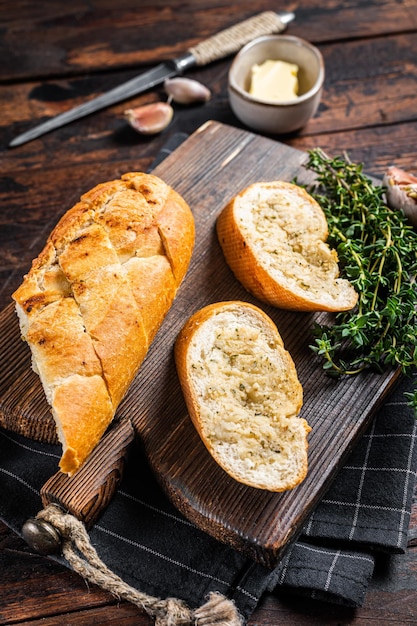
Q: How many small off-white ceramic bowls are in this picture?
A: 1